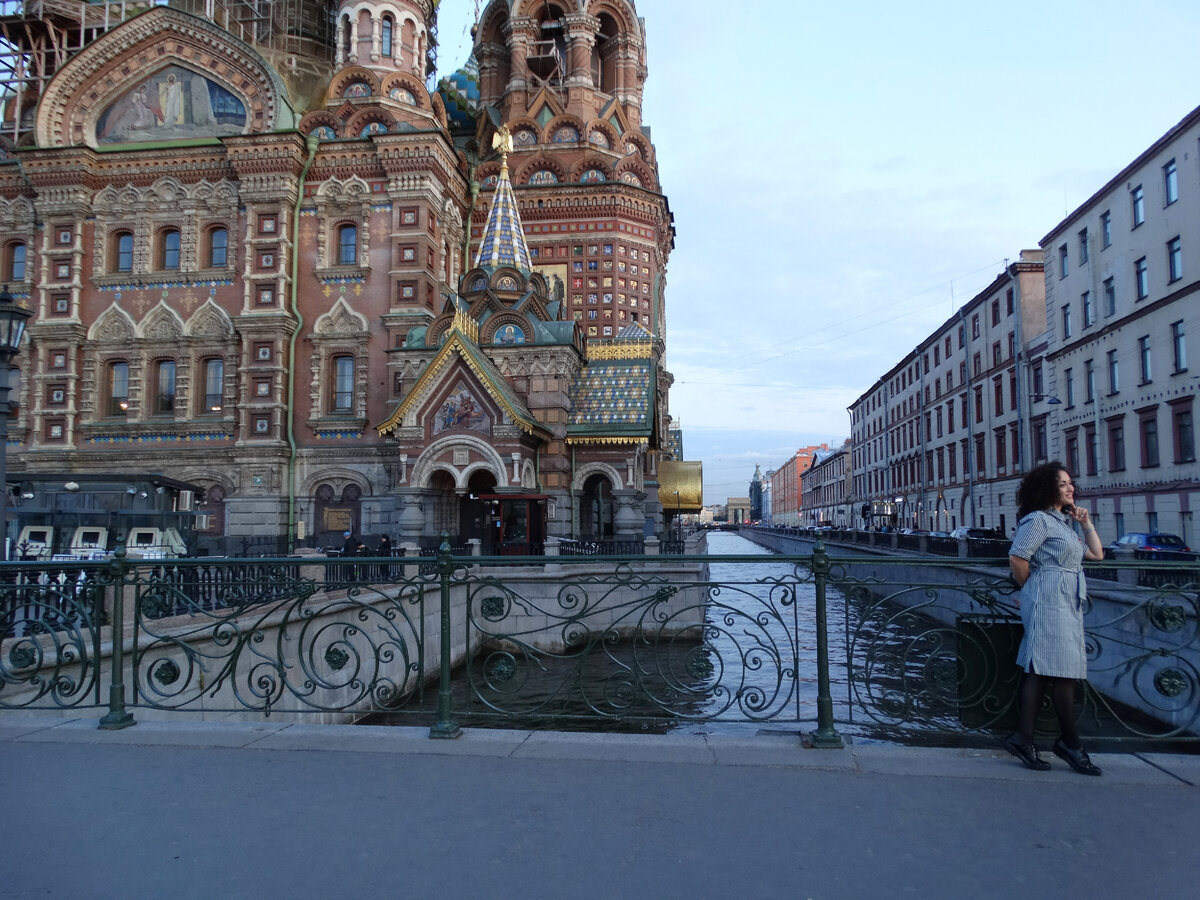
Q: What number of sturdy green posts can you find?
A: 3